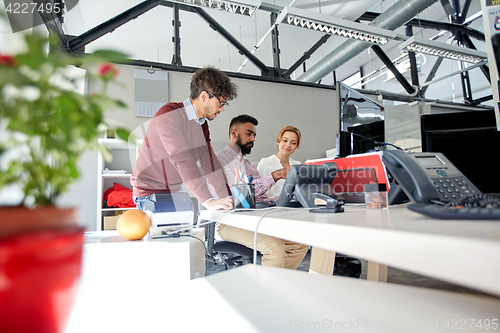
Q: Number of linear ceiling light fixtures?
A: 3